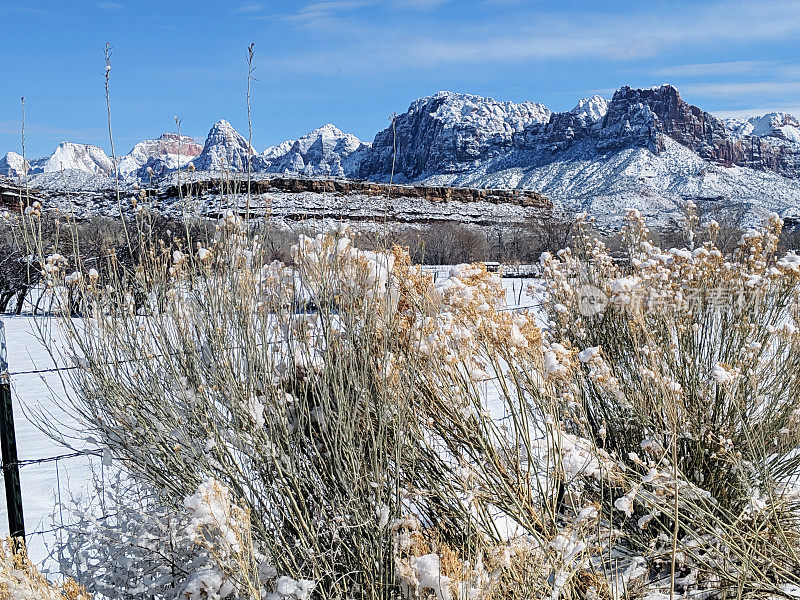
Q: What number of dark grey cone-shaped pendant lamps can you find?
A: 0